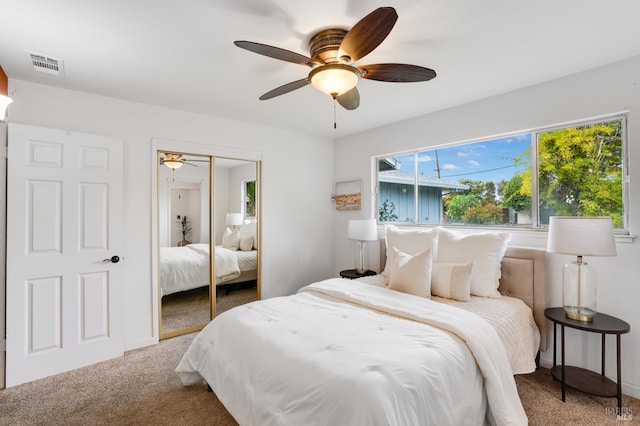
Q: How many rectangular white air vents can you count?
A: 1